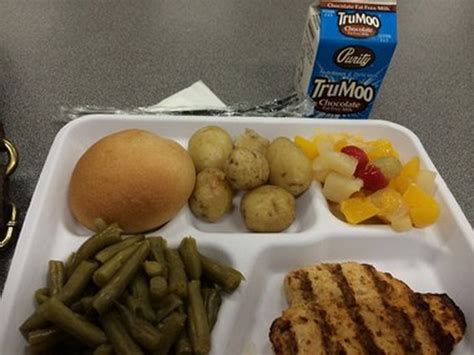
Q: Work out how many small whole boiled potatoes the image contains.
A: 6